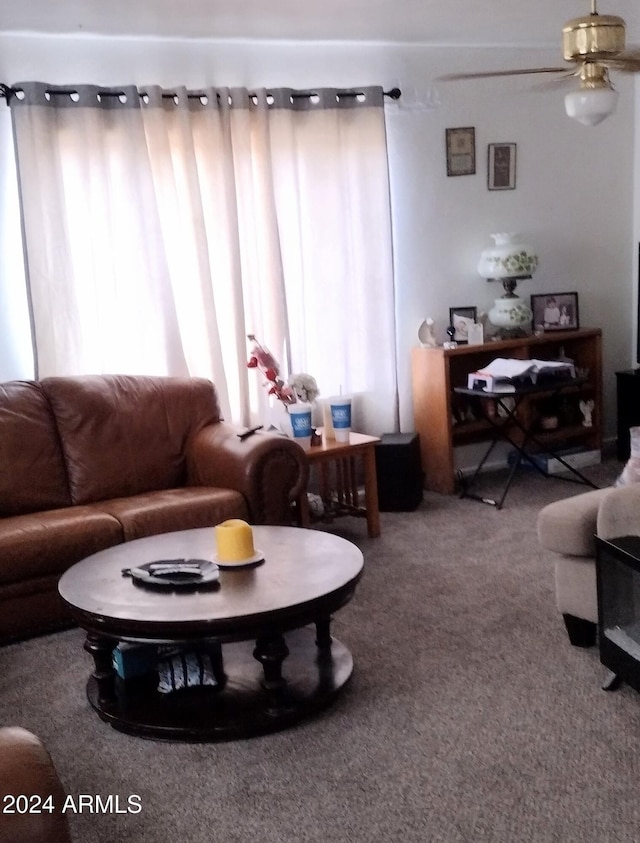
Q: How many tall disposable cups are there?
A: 2